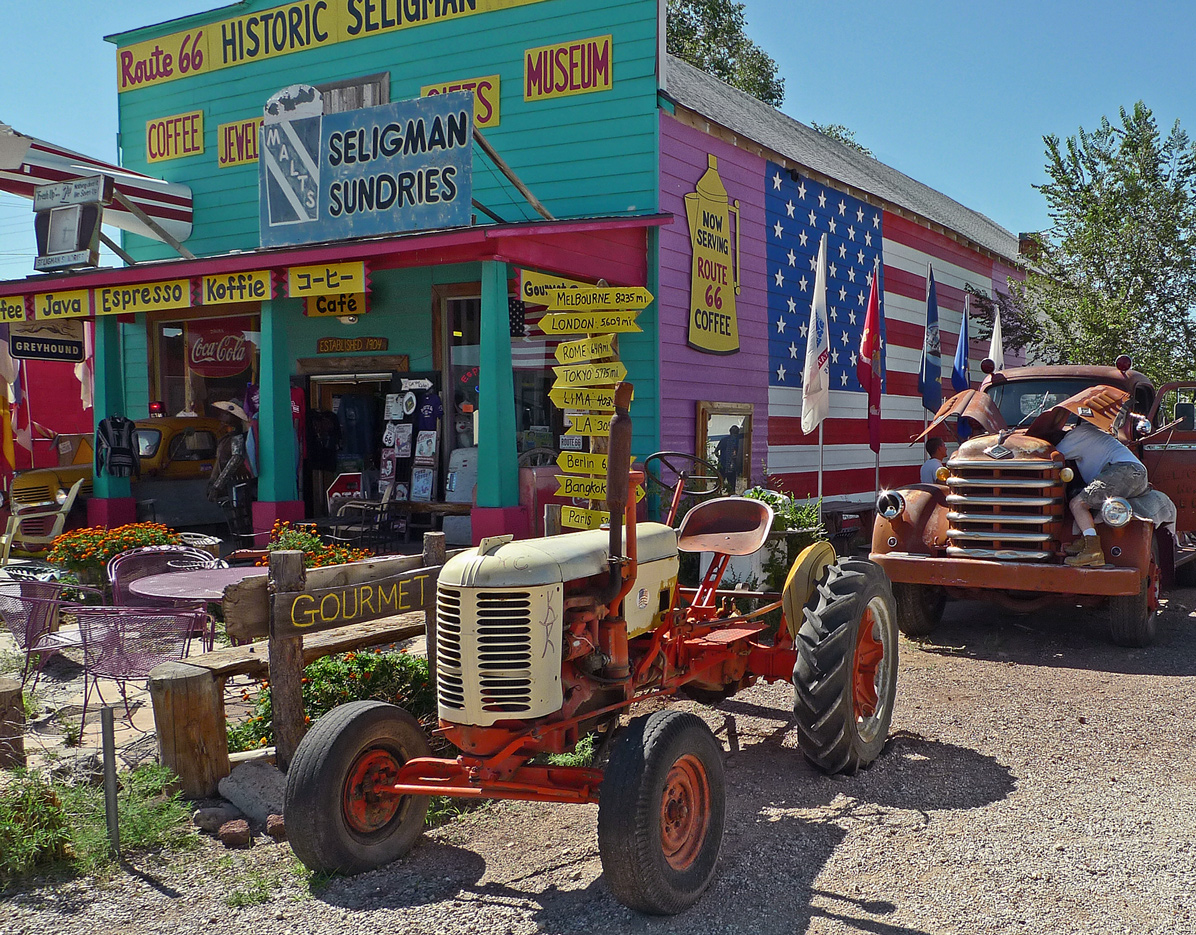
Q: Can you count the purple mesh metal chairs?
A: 3